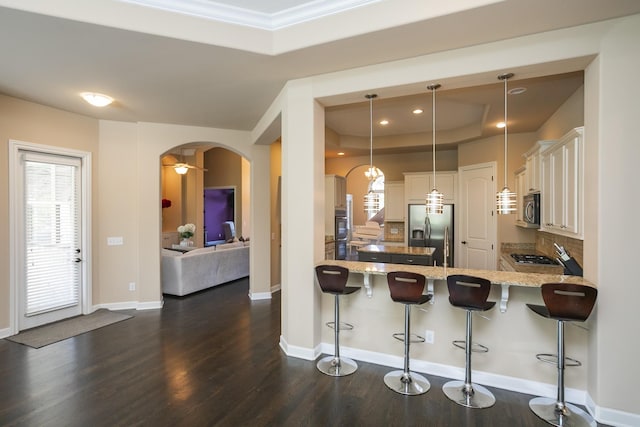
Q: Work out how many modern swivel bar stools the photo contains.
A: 4